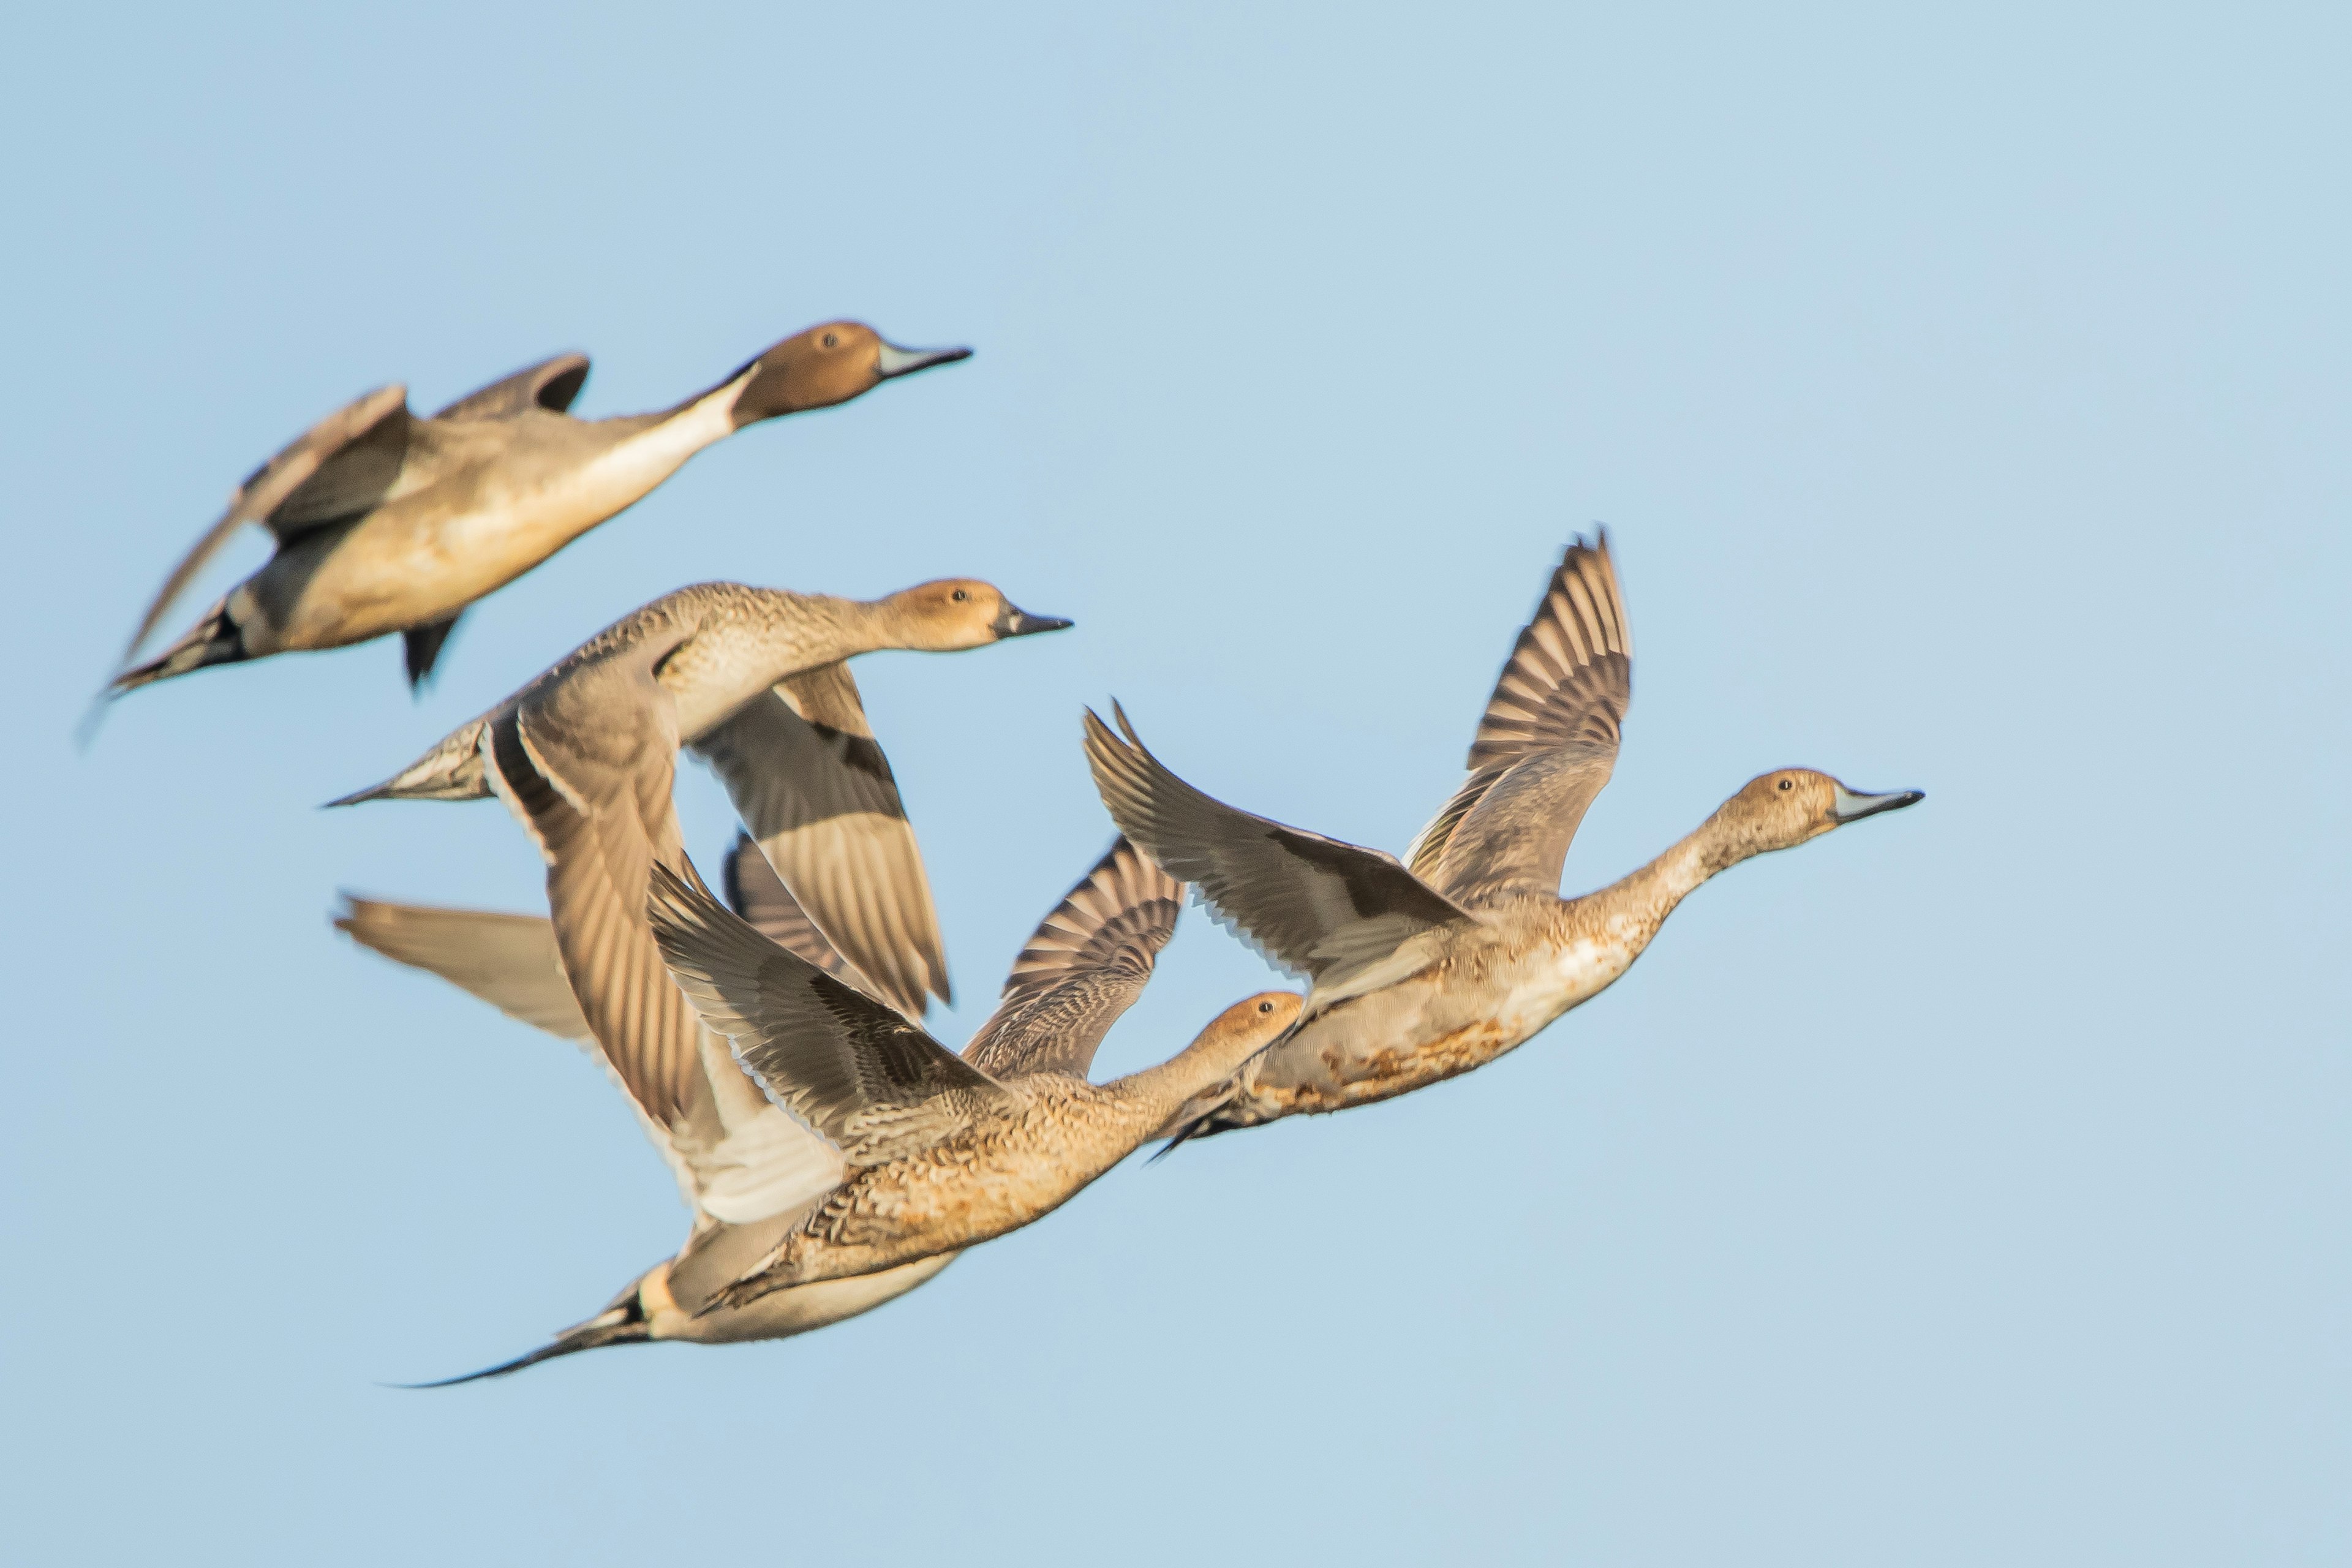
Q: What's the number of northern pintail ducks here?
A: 5